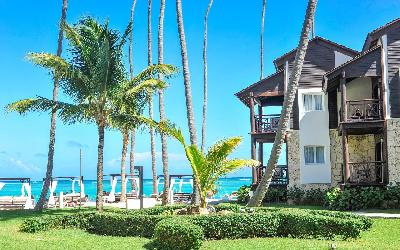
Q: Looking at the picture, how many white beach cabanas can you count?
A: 4